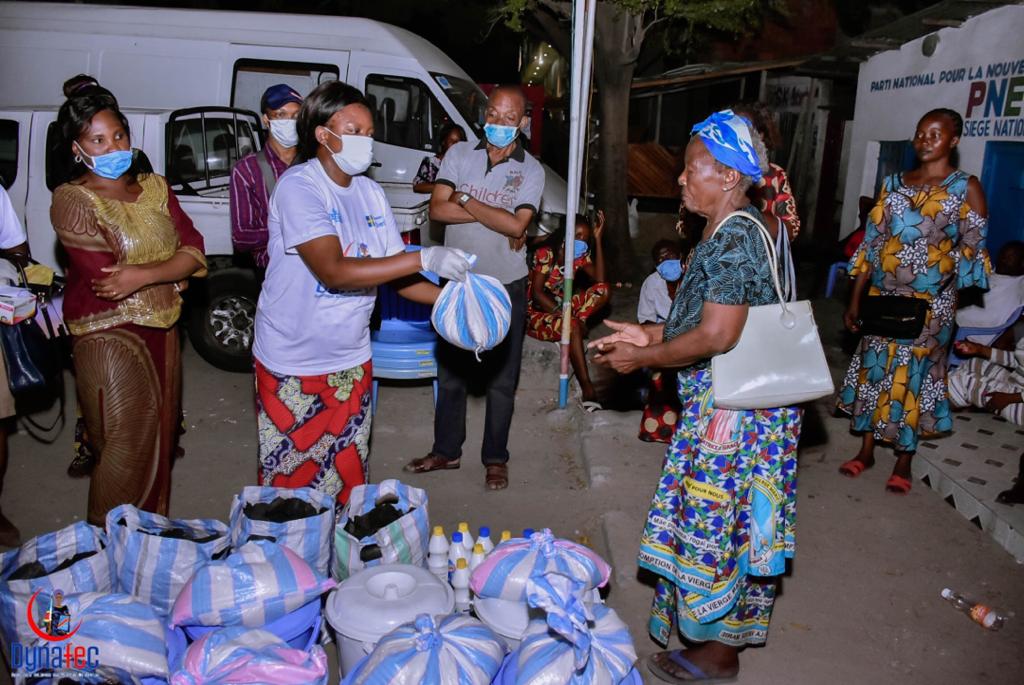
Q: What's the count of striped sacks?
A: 11